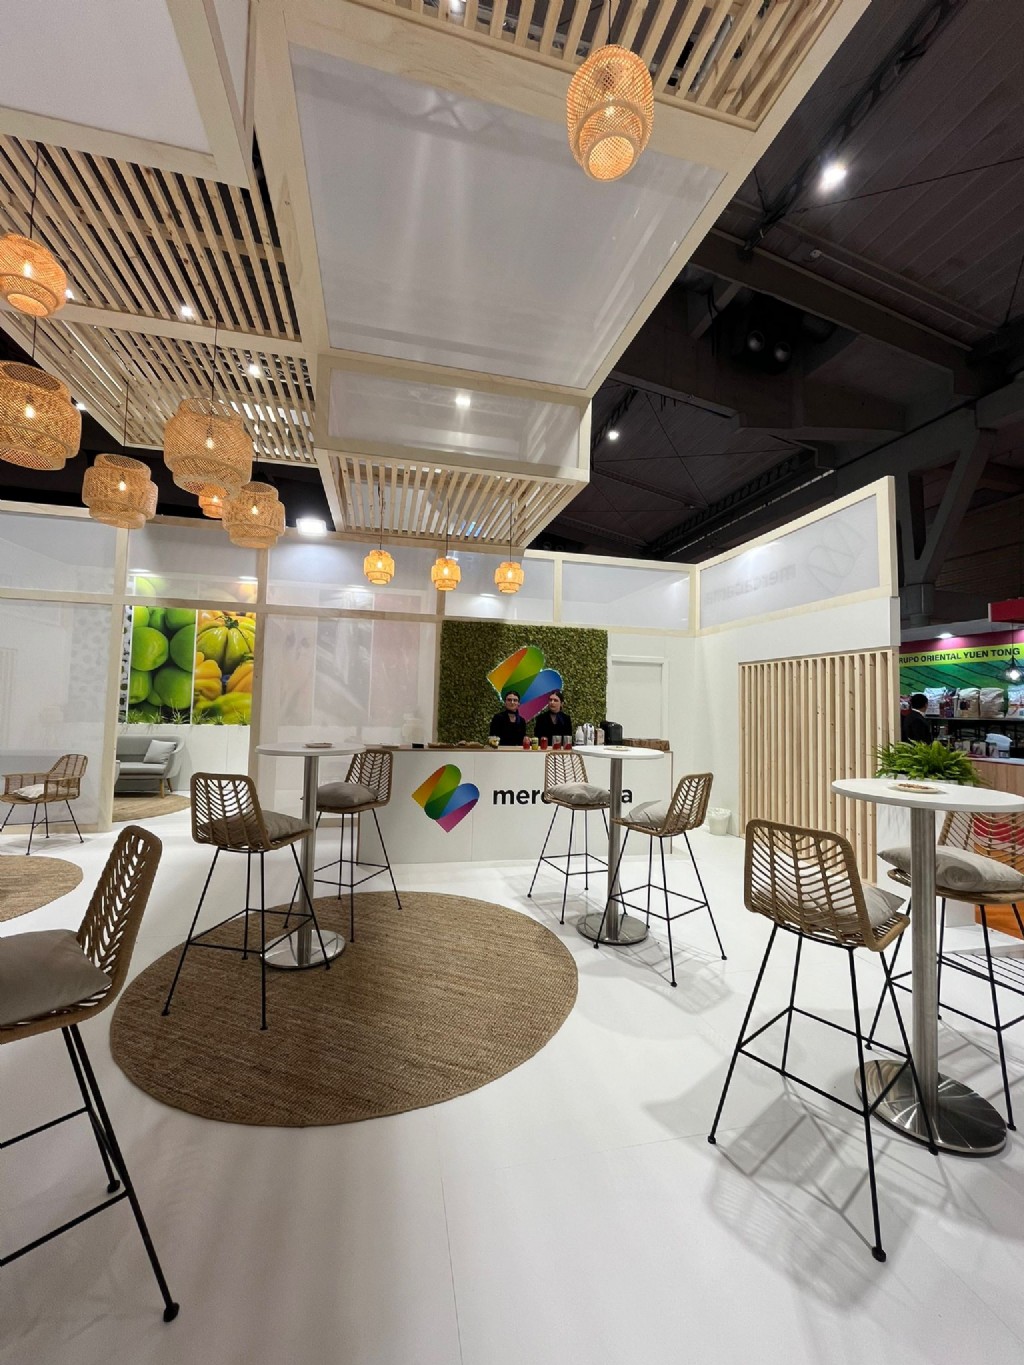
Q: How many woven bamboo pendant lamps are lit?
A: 10